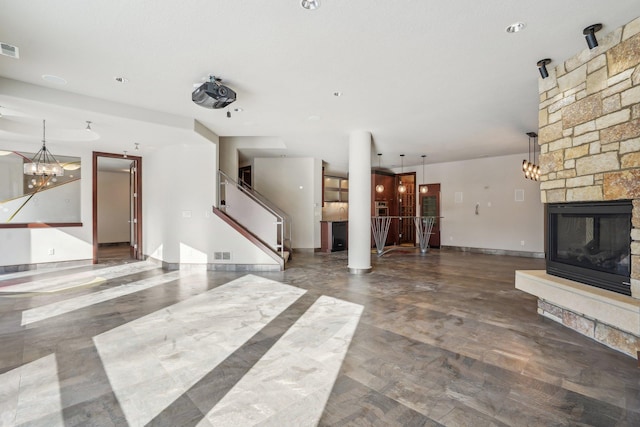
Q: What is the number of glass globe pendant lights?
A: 3